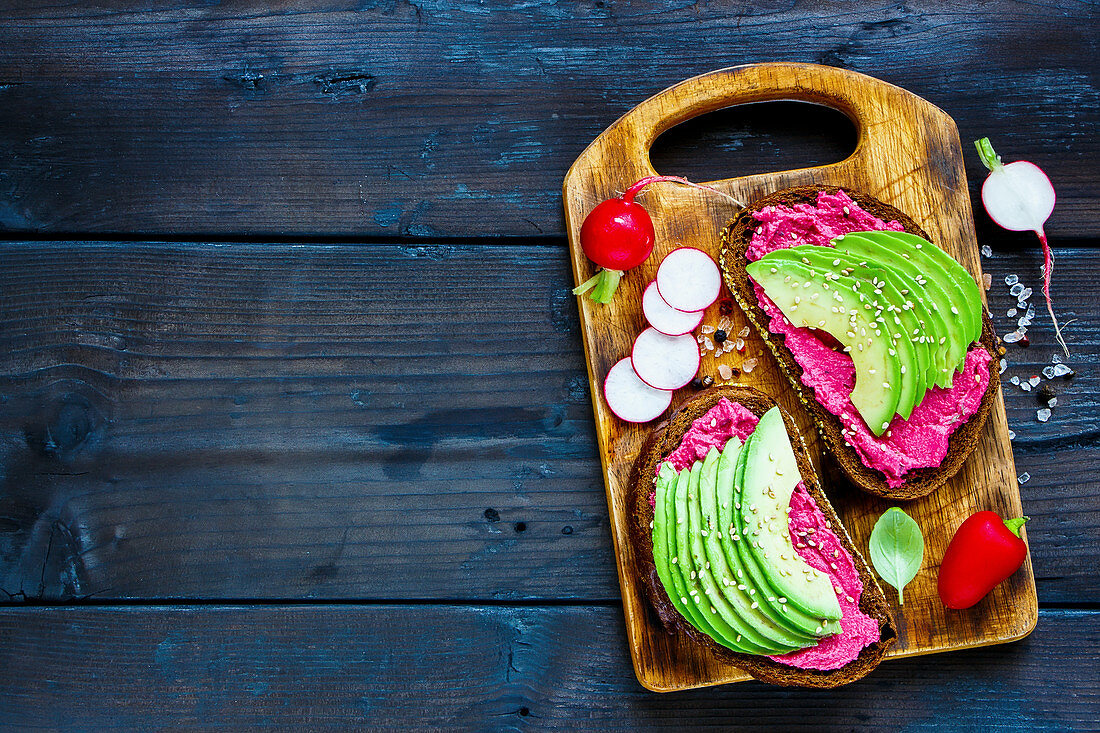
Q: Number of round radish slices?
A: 4